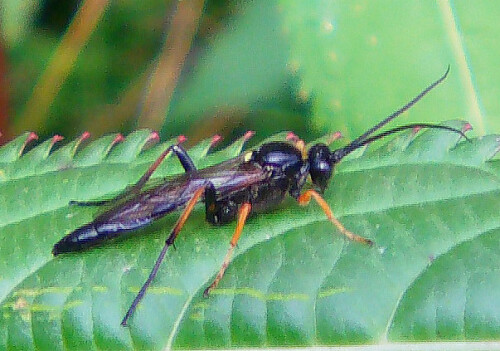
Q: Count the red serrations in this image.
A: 12